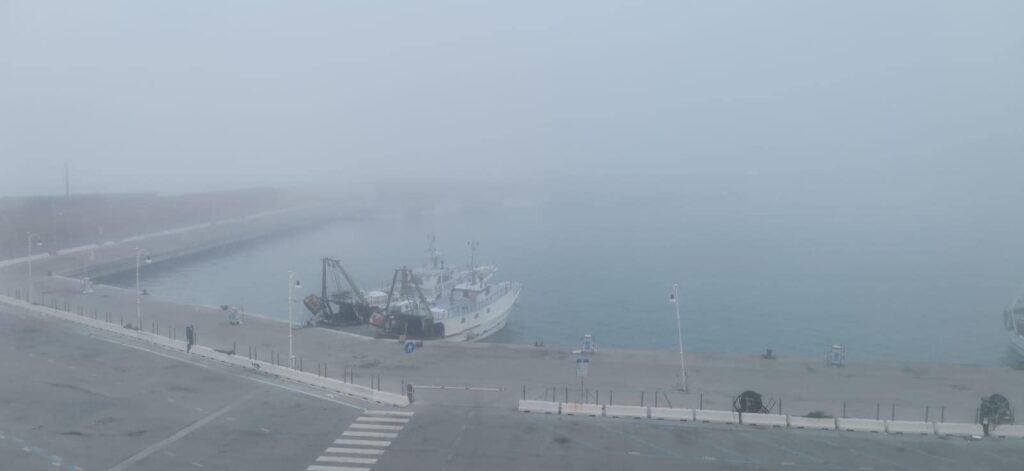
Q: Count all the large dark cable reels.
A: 2